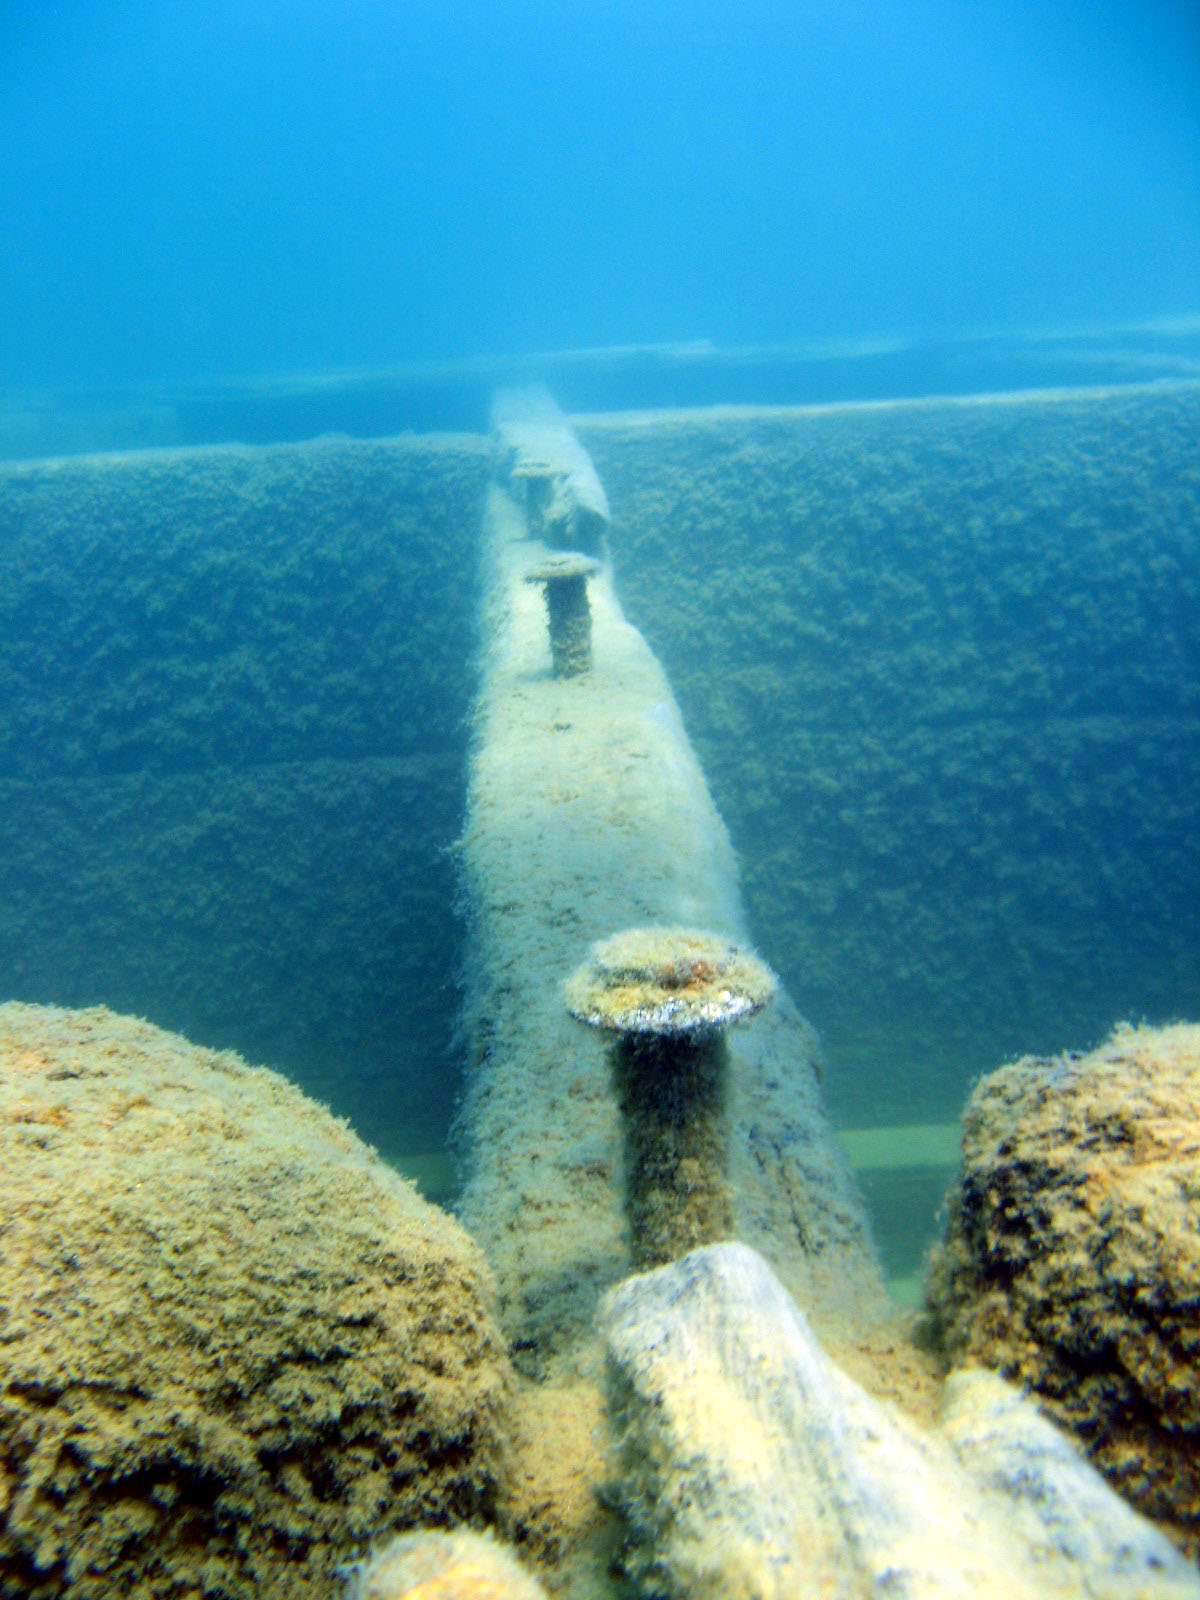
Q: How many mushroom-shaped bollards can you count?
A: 3